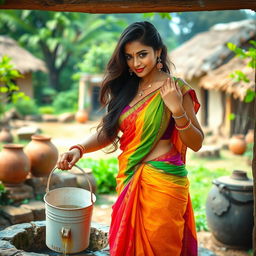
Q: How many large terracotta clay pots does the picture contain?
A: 2